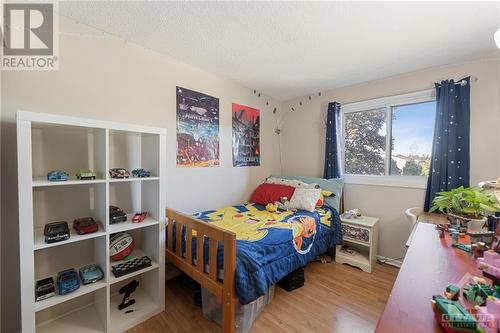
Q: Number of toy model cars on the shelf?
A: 11